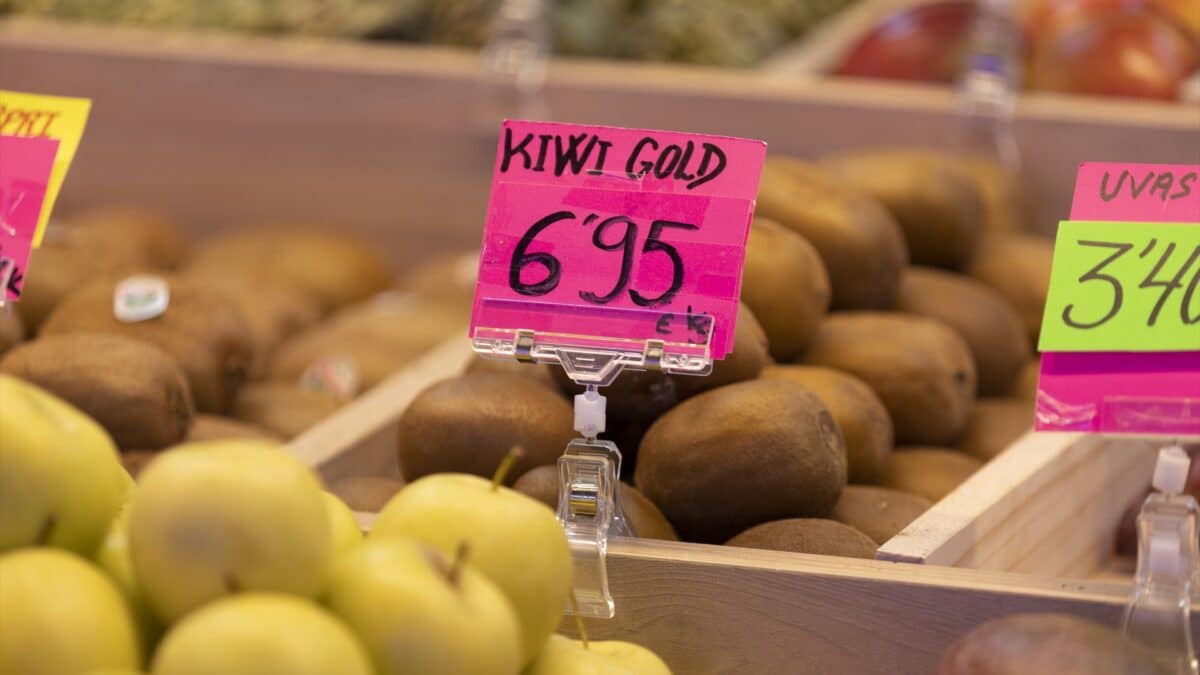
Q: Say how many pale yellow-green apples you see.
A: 9